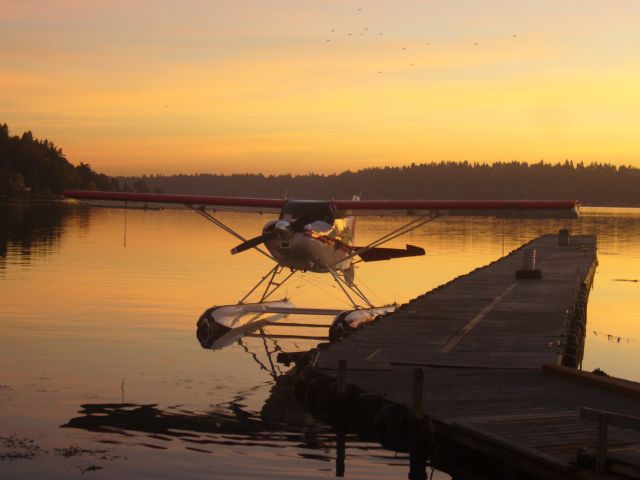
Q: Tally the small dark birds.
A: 13